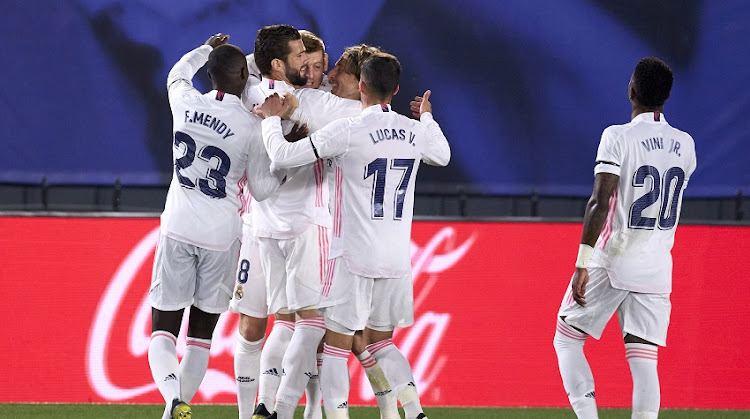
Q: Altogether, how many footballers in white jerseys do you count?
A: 6